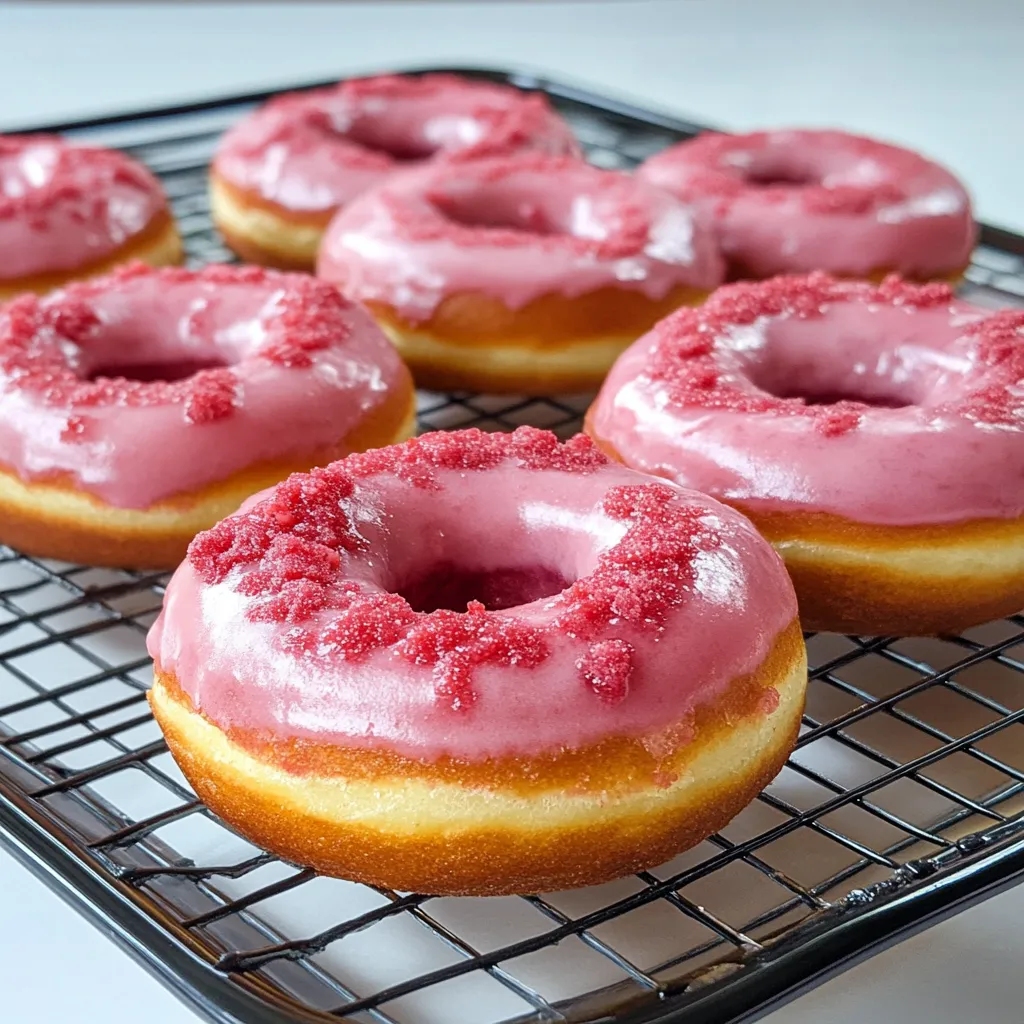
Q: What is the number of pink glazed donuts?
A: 7